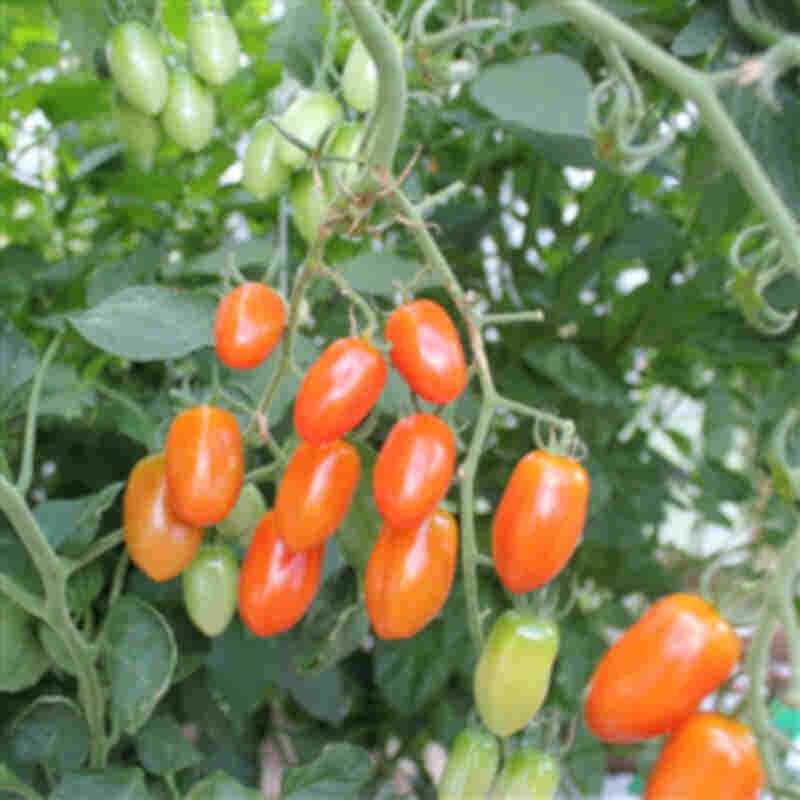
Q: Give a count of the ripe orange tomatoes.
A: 12